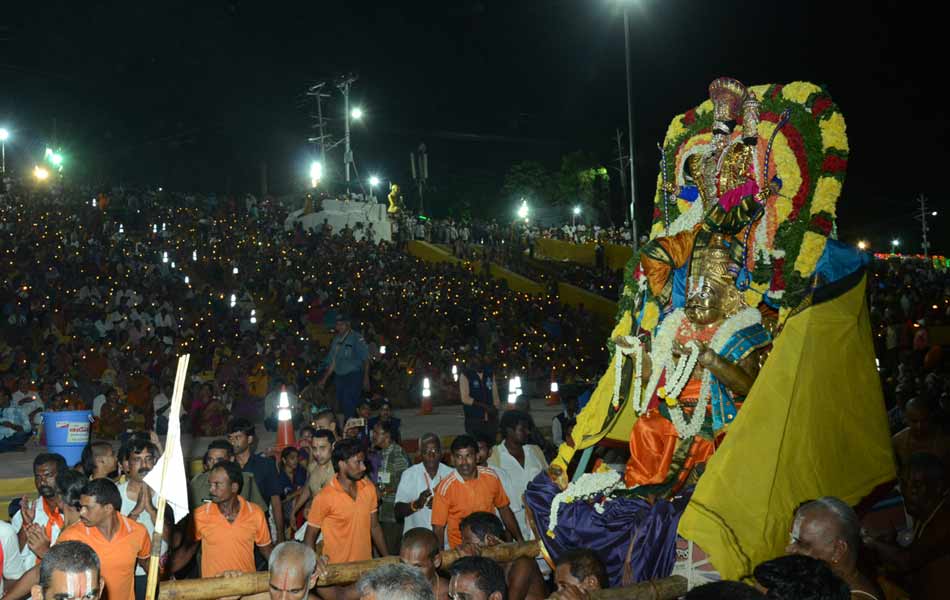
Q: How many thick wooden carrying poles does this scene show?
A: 2